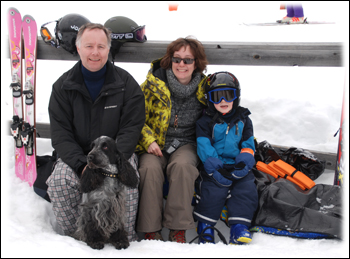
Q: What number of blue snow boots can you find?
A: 2